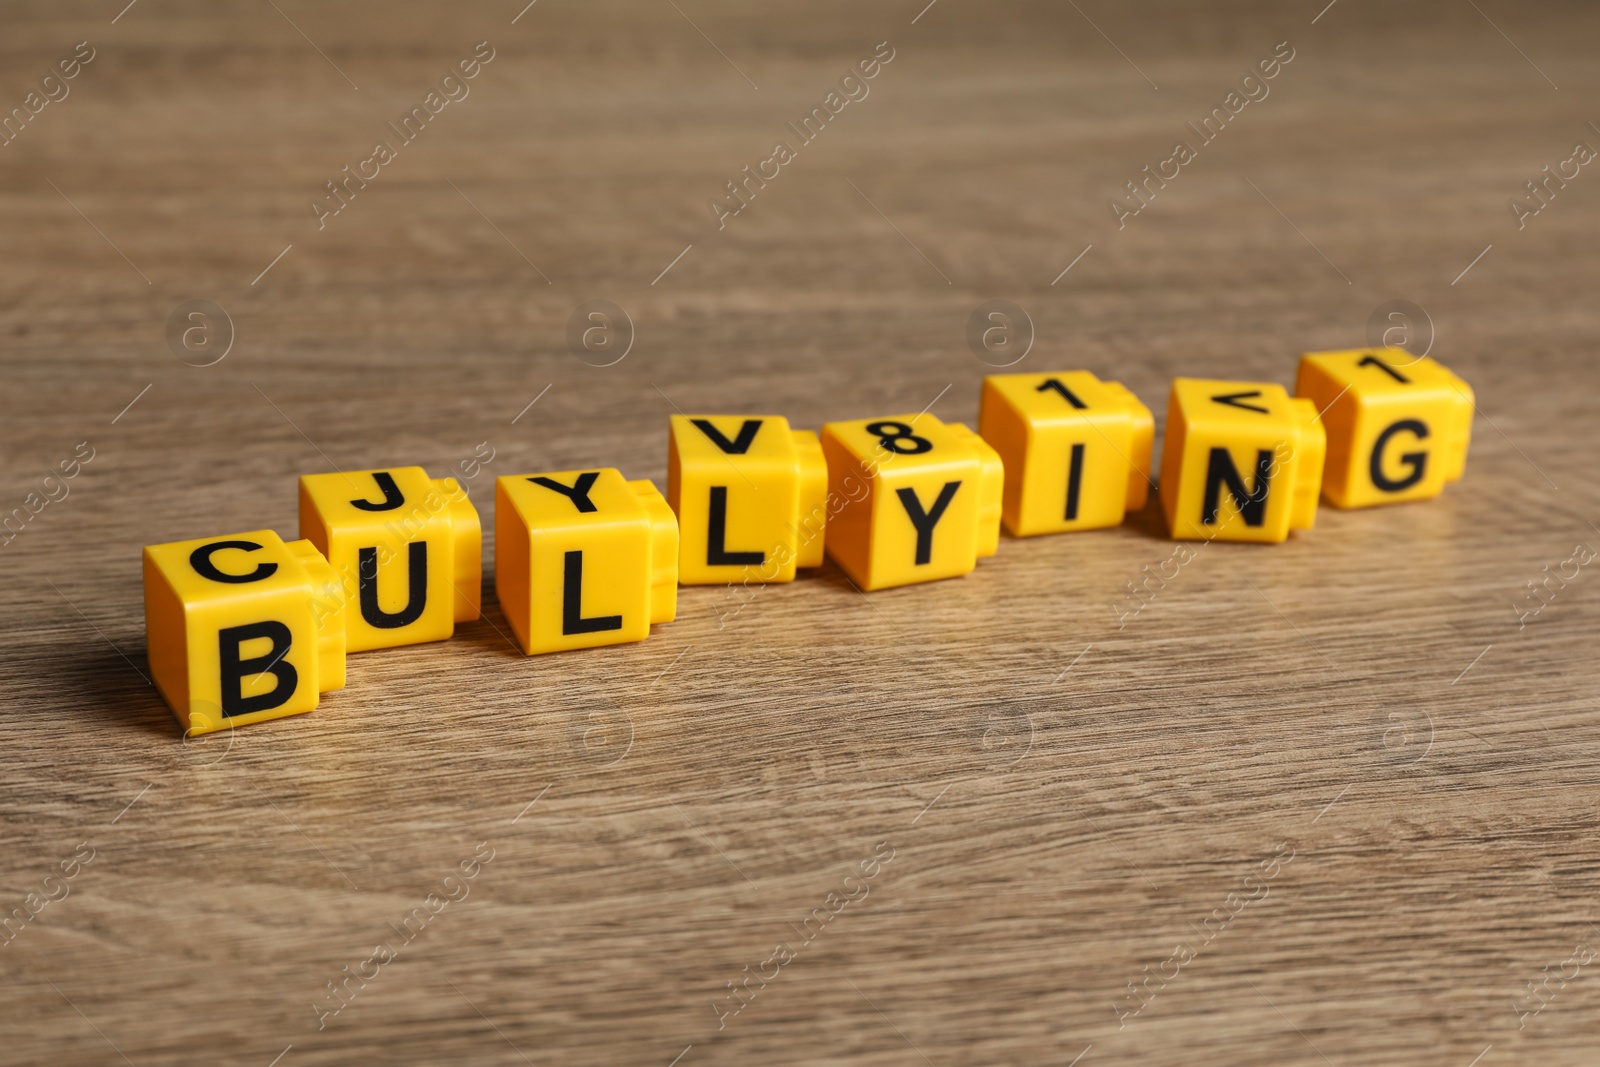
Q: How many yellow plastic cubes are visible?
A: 8